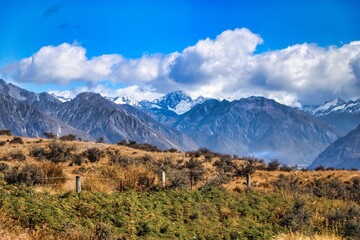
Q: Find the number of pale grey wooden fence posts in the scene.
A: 3